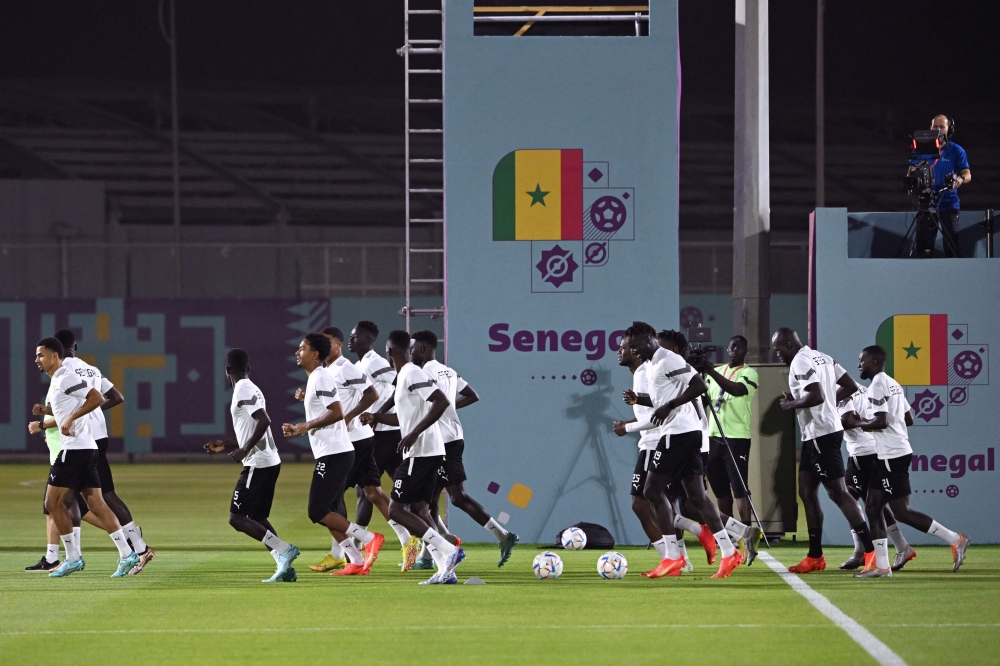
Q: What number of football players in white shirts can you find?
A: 14